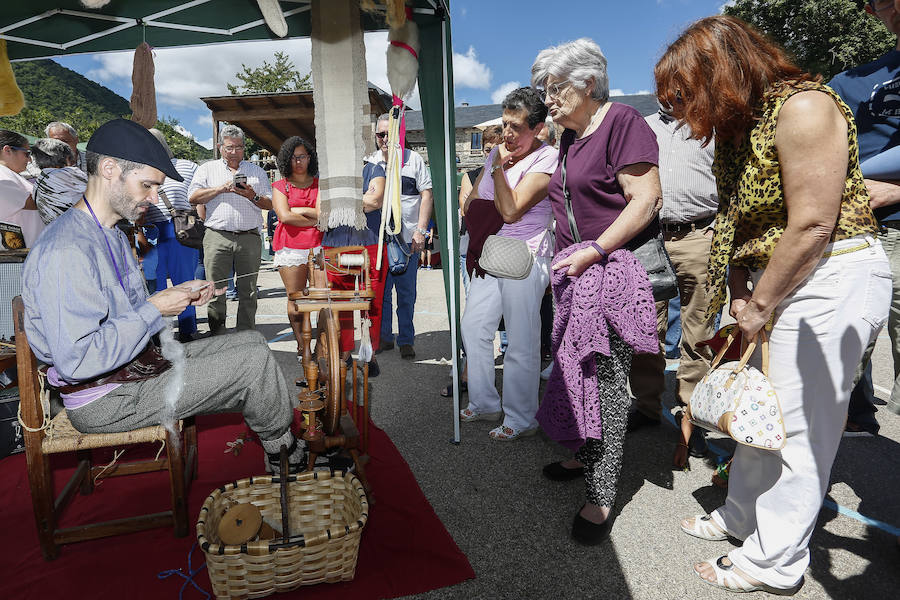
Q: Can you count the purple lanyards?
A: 1